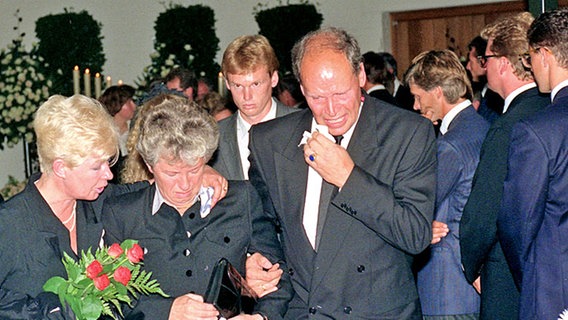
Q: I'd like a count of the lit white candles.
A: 6